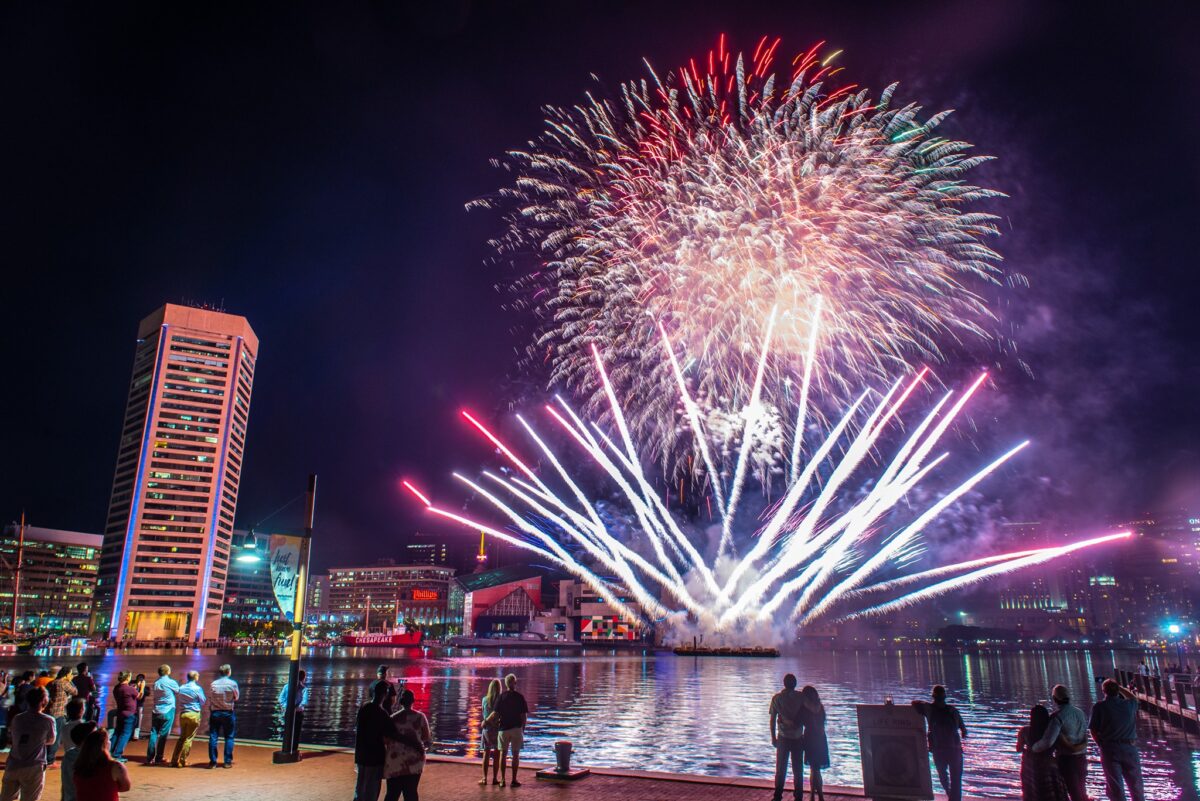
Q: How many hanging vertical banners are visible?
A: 1